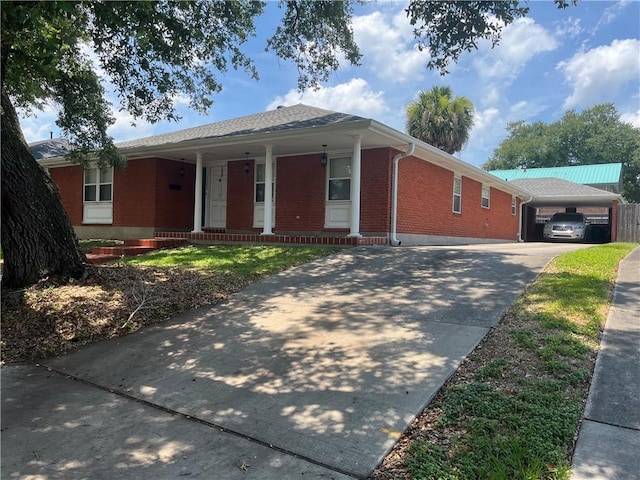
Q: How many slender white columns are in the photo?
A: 3